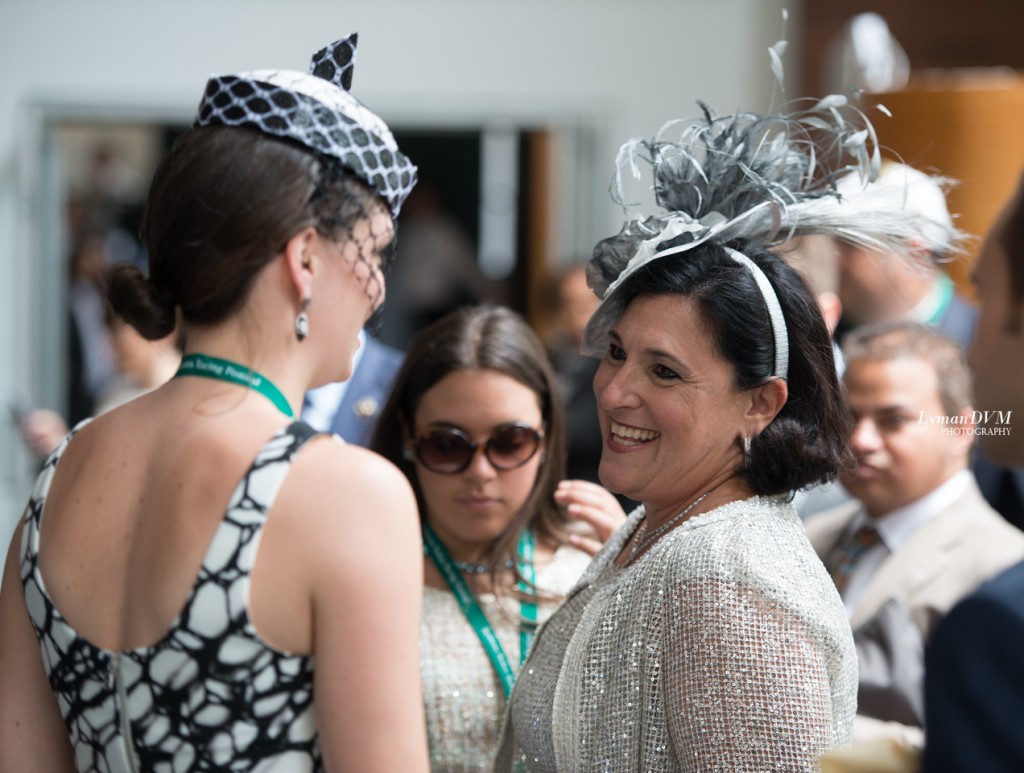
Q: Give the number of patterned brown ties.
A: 1